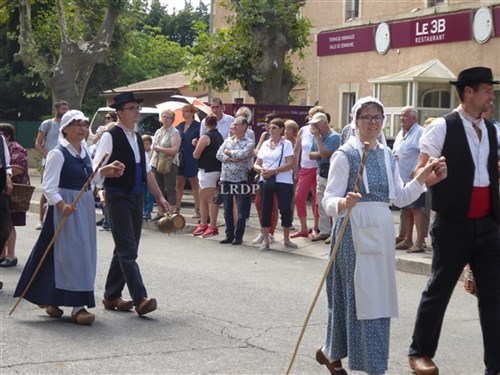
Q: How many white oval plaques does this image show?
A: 2